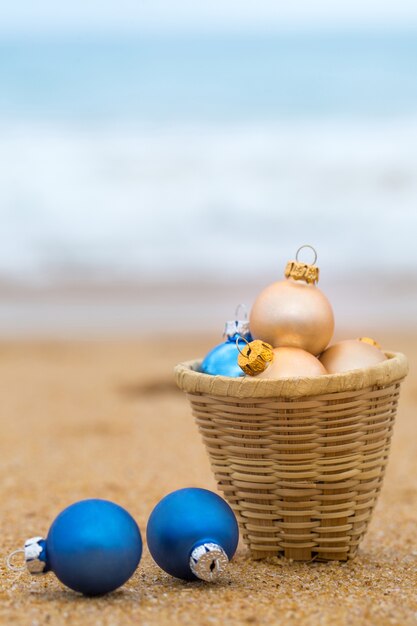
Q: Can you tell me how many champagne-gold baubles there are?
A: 3